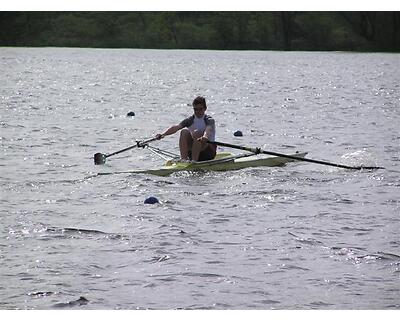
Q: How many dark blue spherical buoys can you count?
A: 3